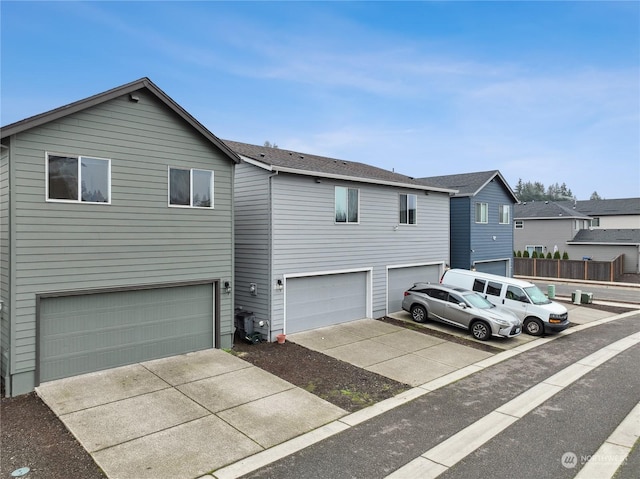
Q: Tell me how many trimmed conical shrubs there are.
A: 8